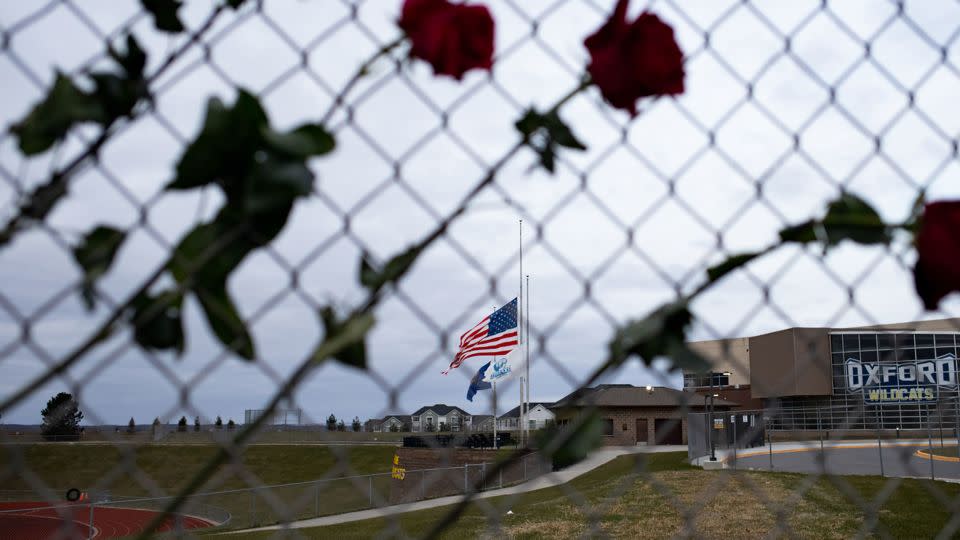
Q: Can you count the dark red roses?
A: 3